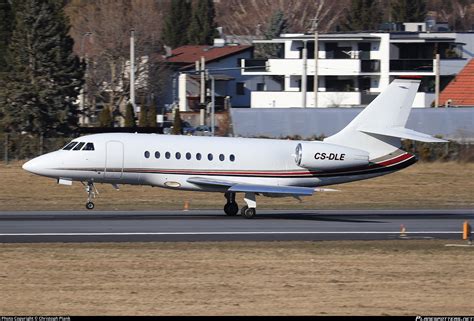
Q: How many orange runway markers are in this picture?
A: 3